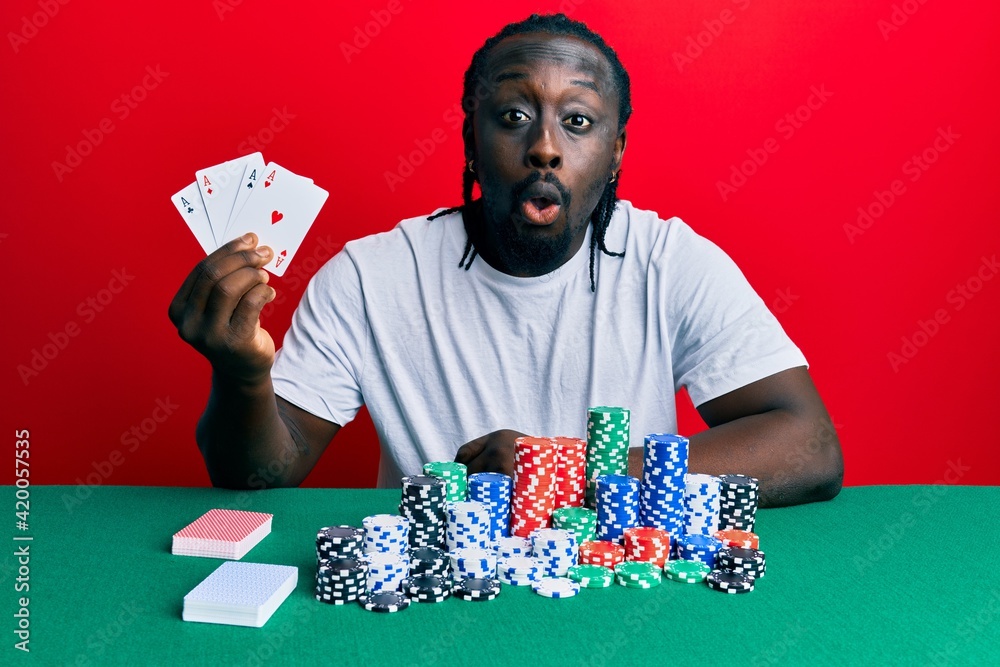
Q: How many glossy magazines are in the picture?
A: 0